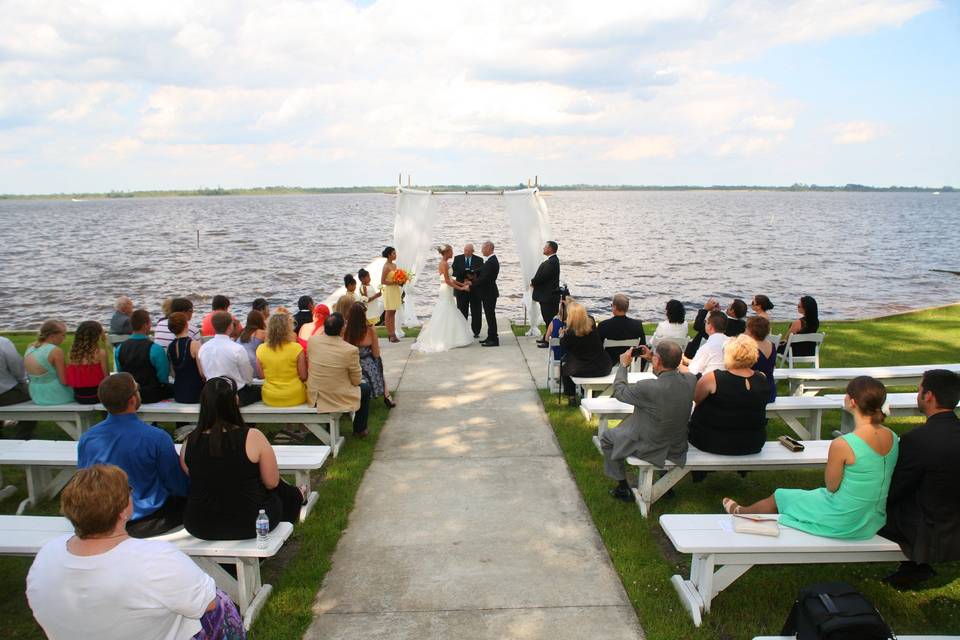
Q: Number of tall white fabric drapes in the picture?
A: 2